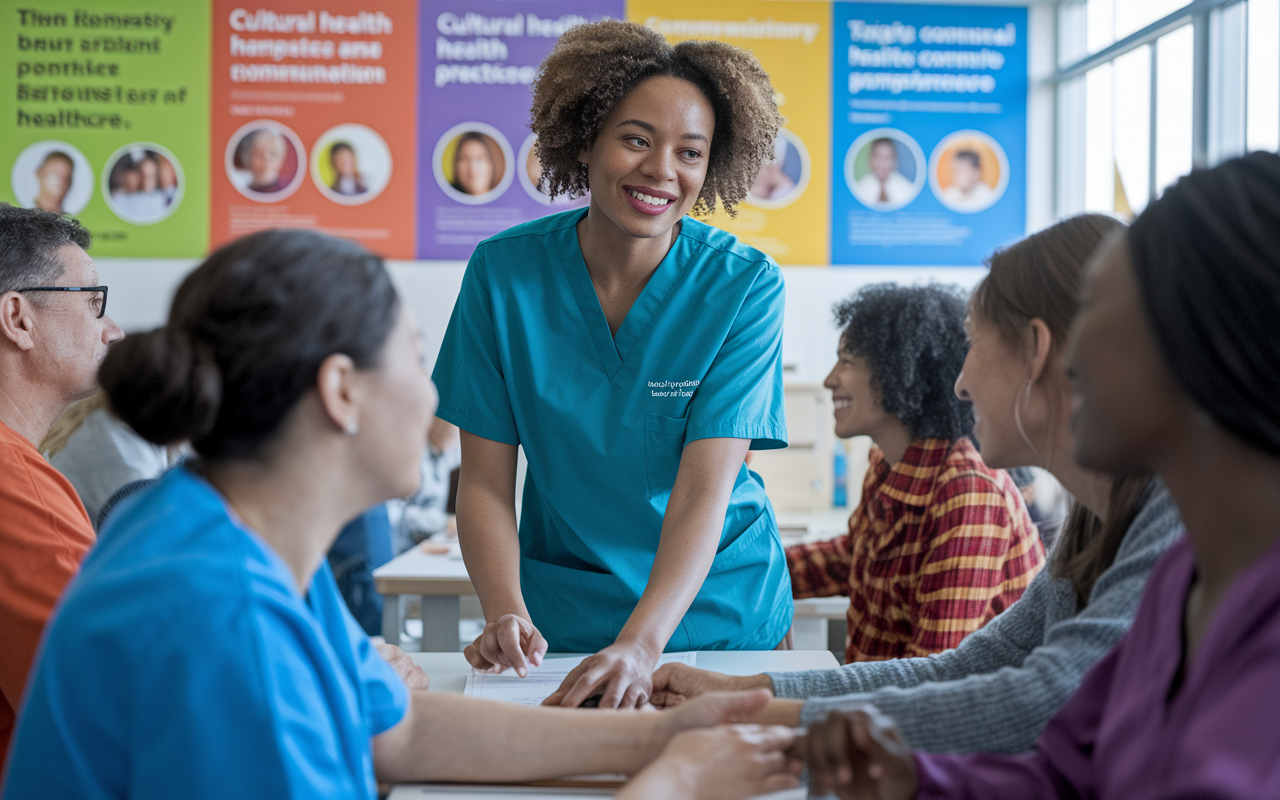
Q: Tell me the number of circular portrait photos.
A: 9